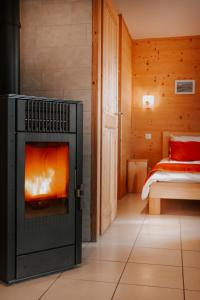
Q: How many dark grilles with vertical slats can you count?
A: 1